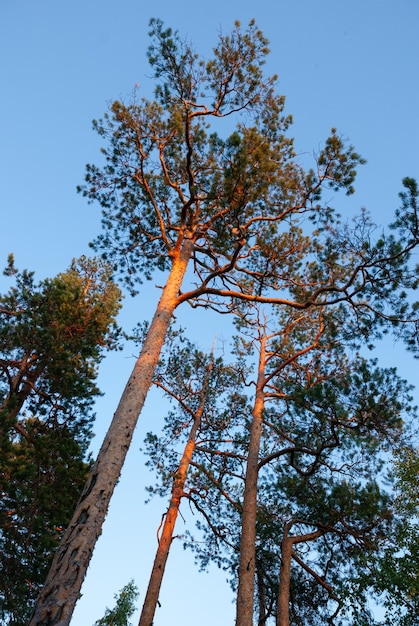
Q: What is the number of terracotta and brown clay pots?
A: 0